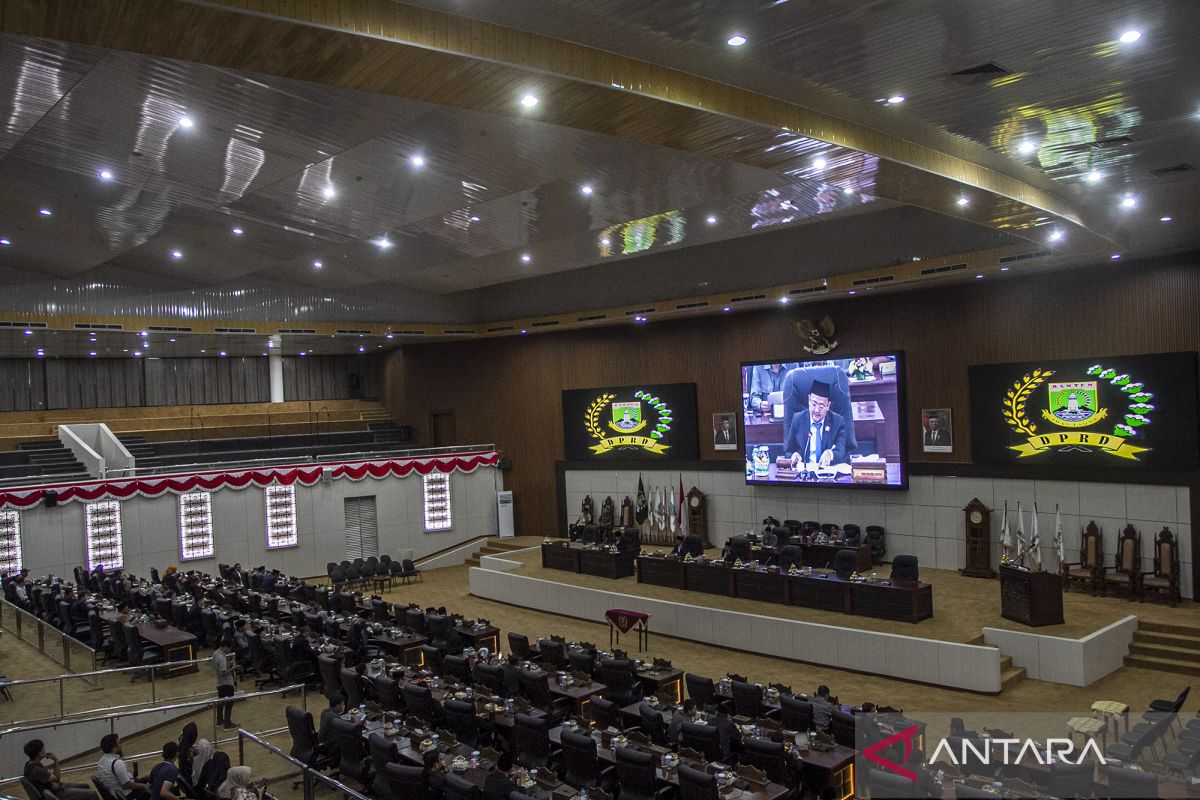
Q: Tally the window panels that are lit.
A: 5